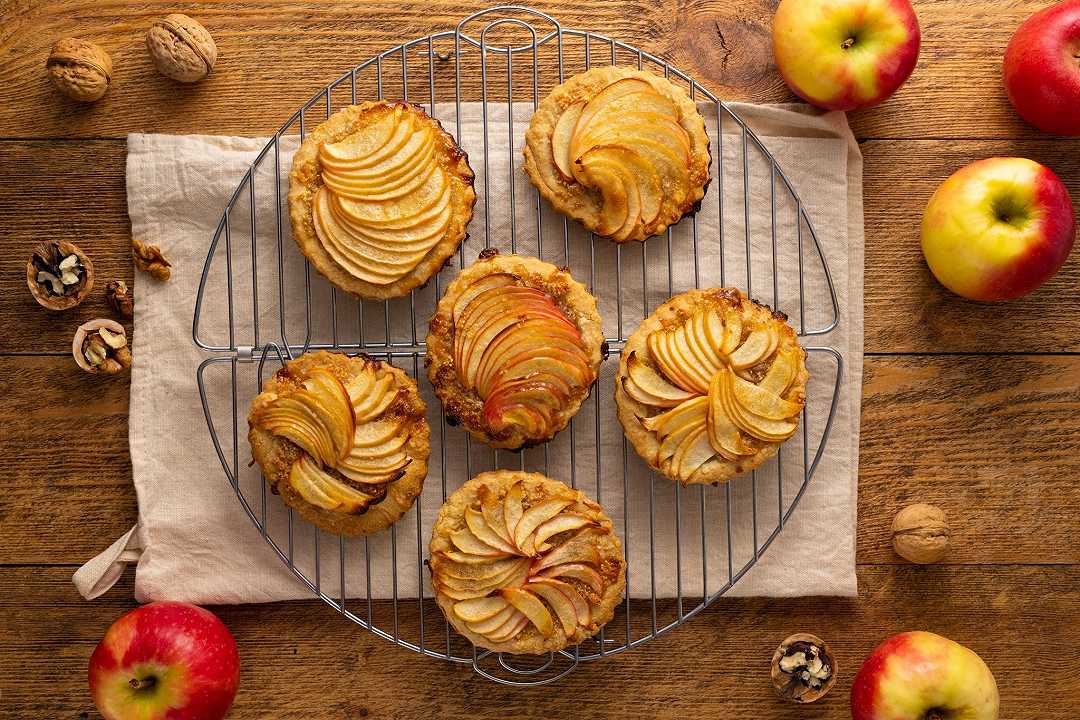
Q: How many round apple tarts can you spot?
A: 6